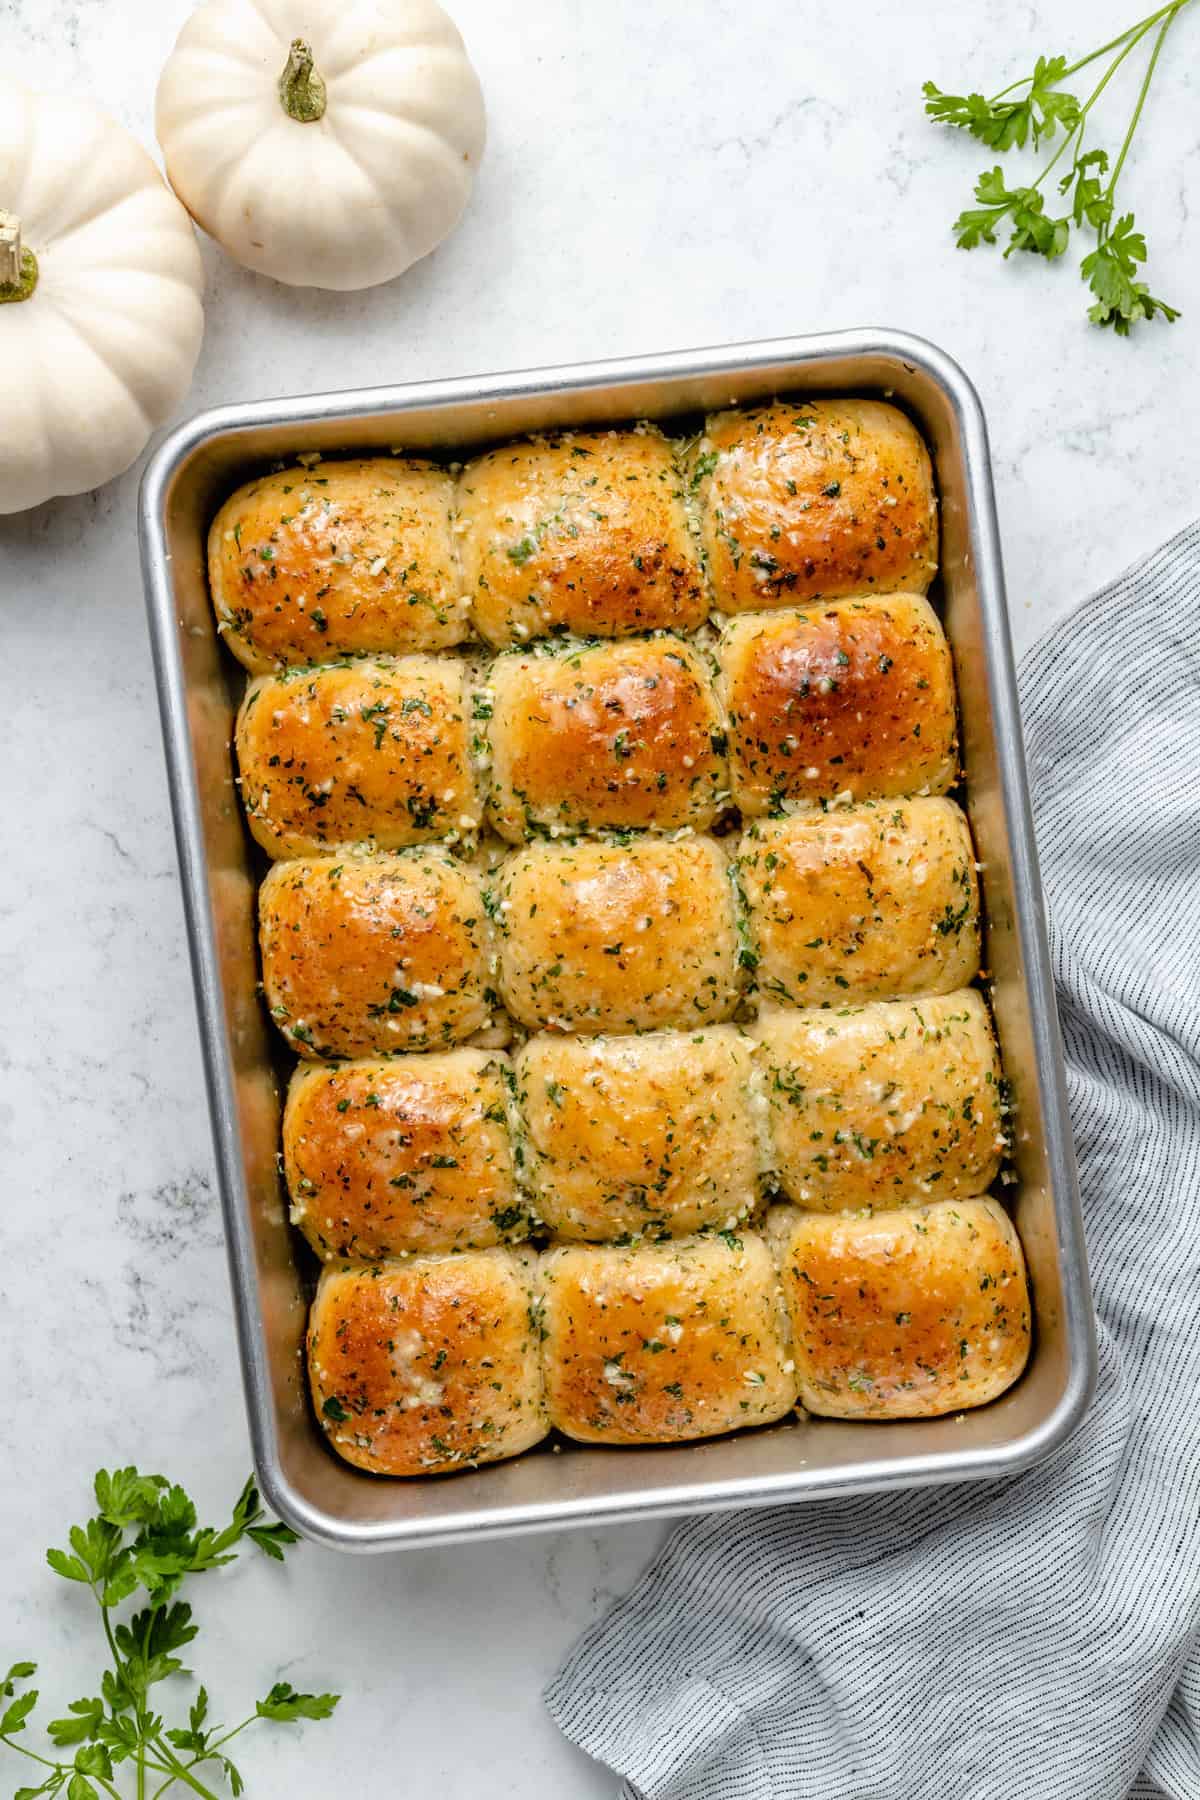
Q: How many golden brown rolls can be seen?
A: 15